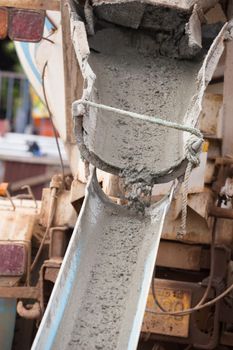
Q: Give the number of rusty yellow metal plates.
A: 1